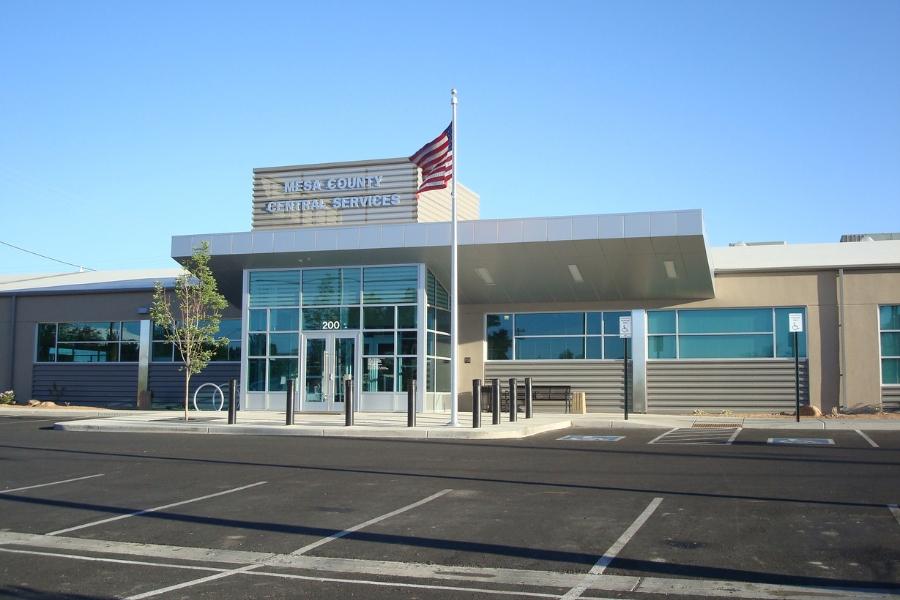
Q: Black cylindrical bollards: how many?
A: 8